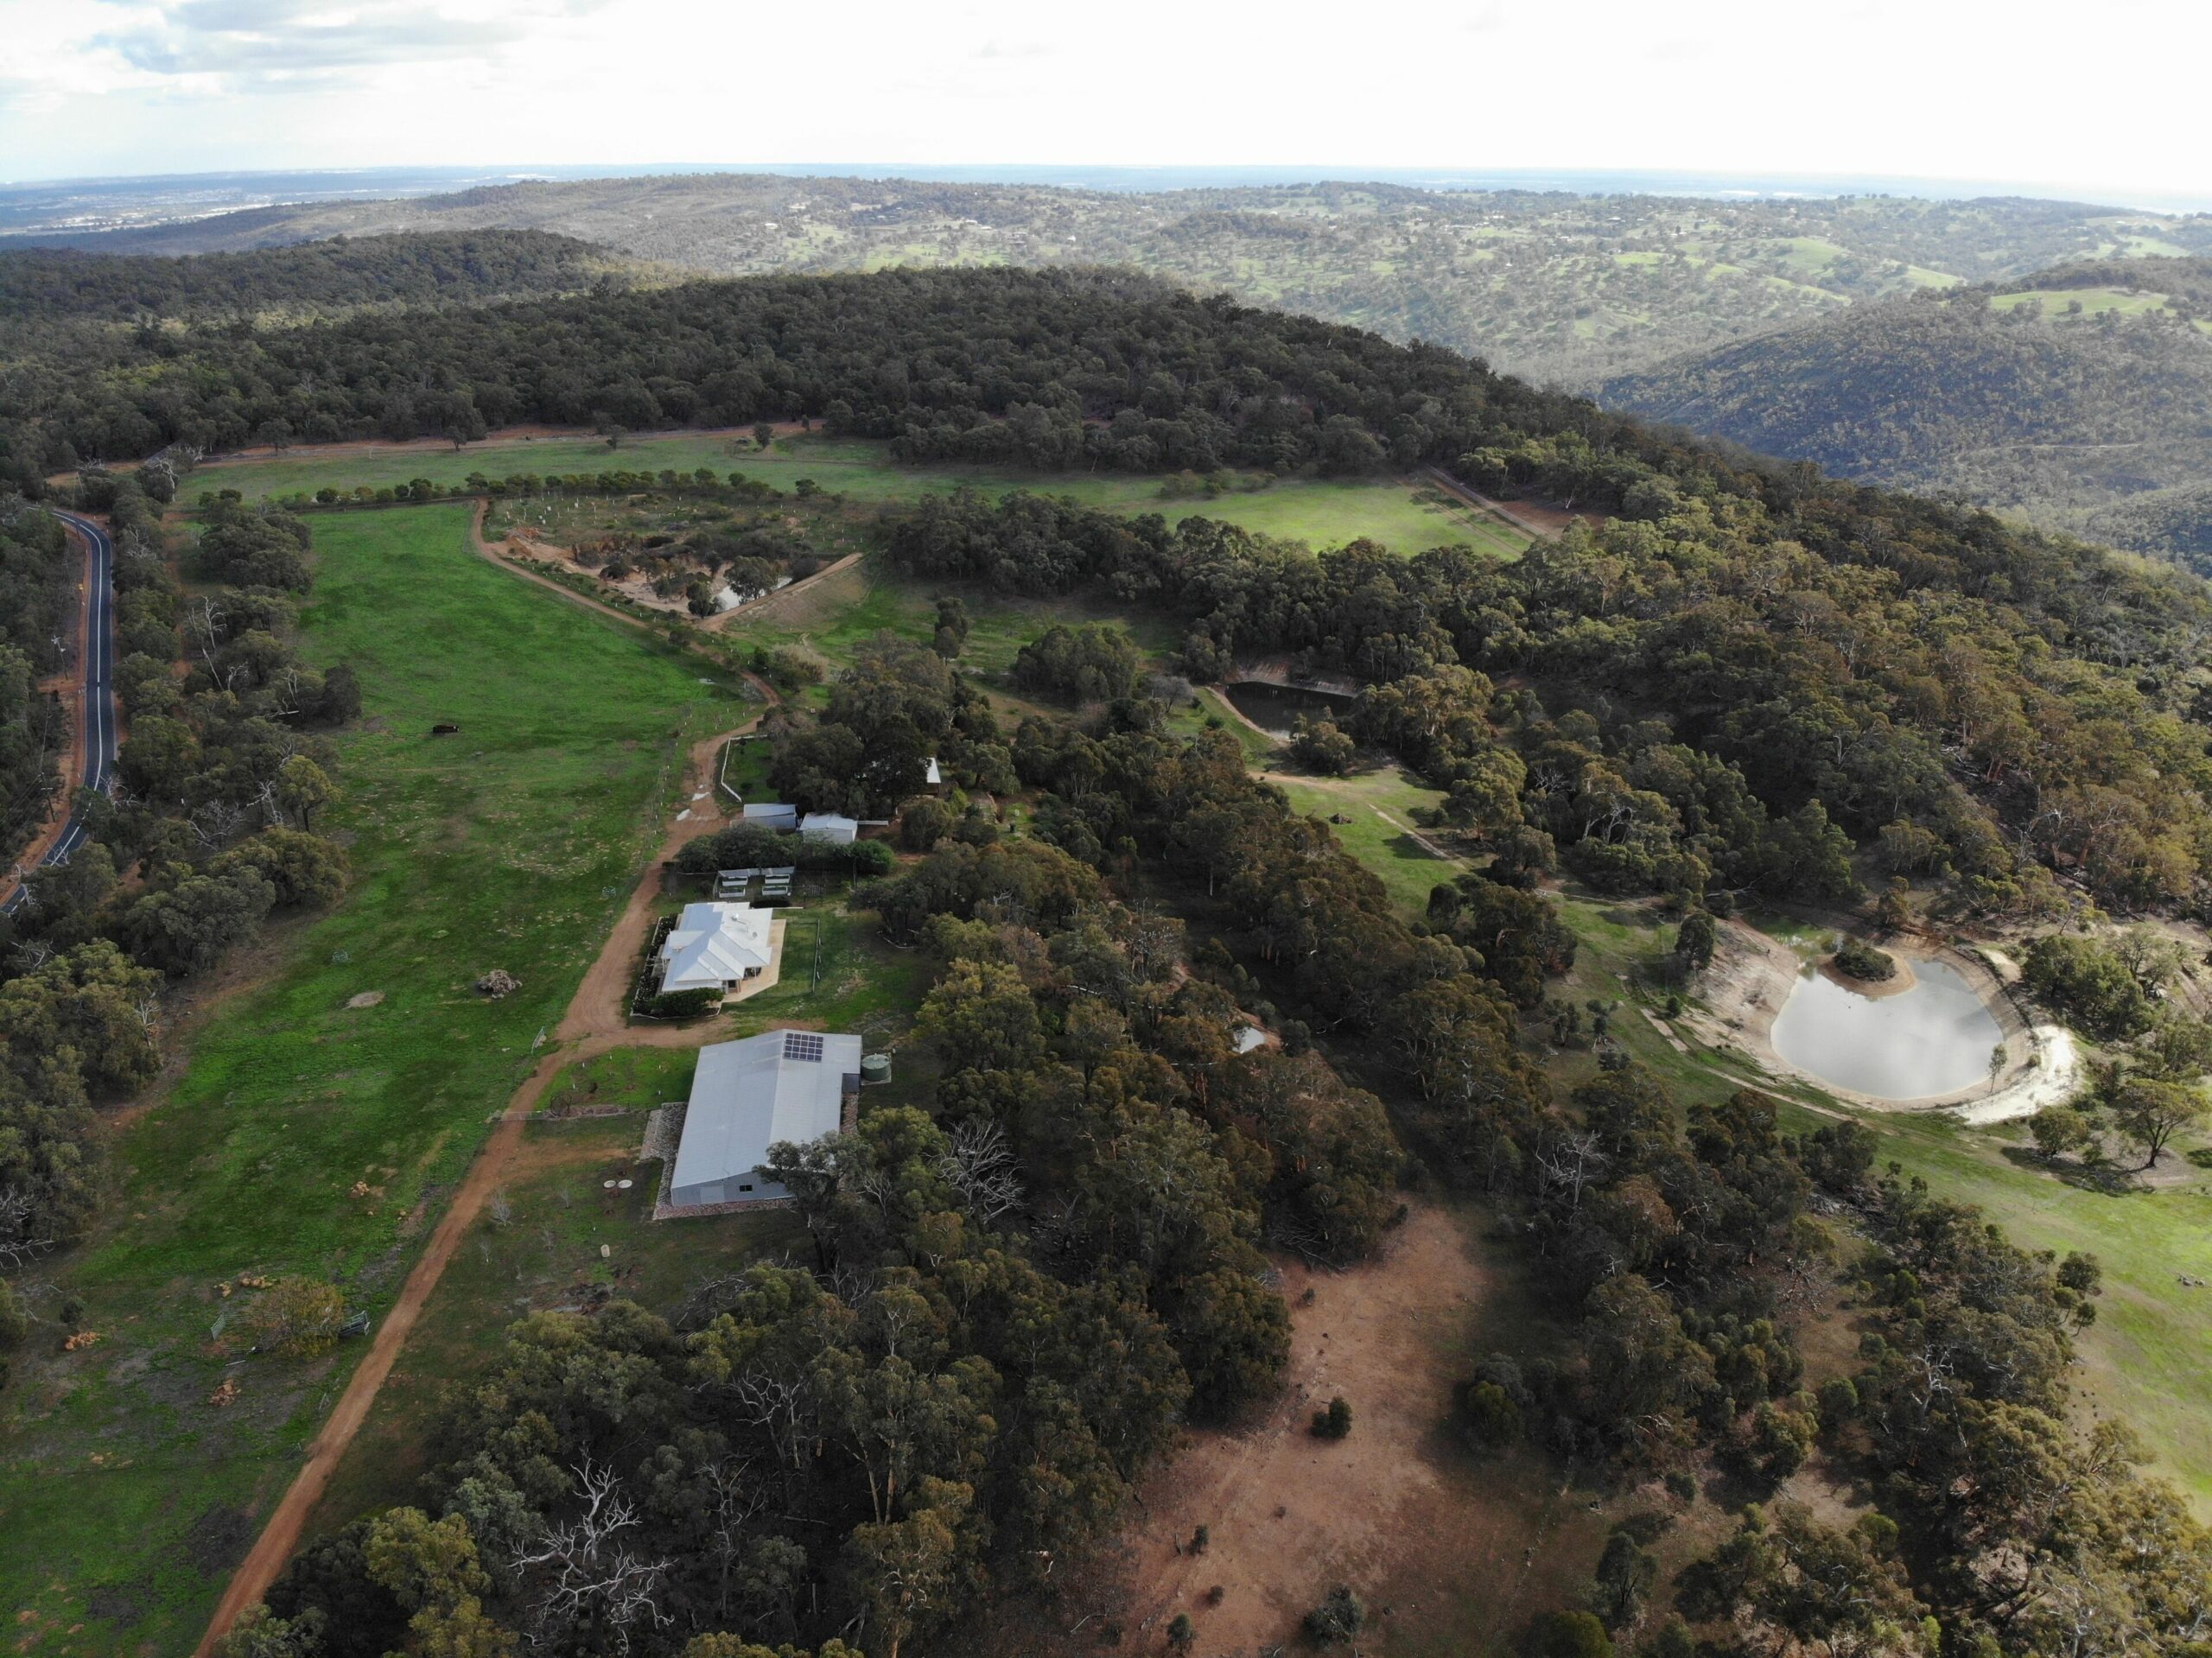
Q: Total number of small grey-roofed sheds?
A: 2